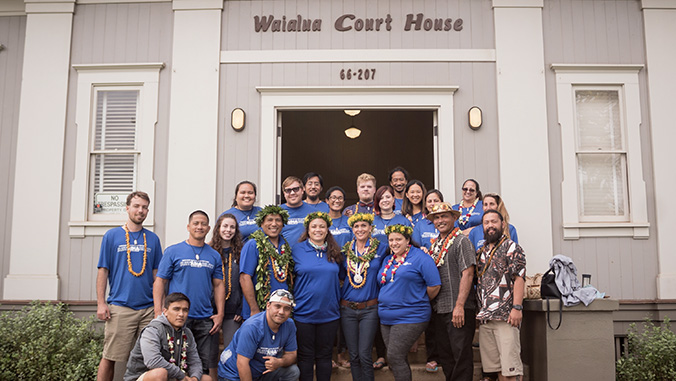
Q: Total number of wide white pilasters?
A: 4